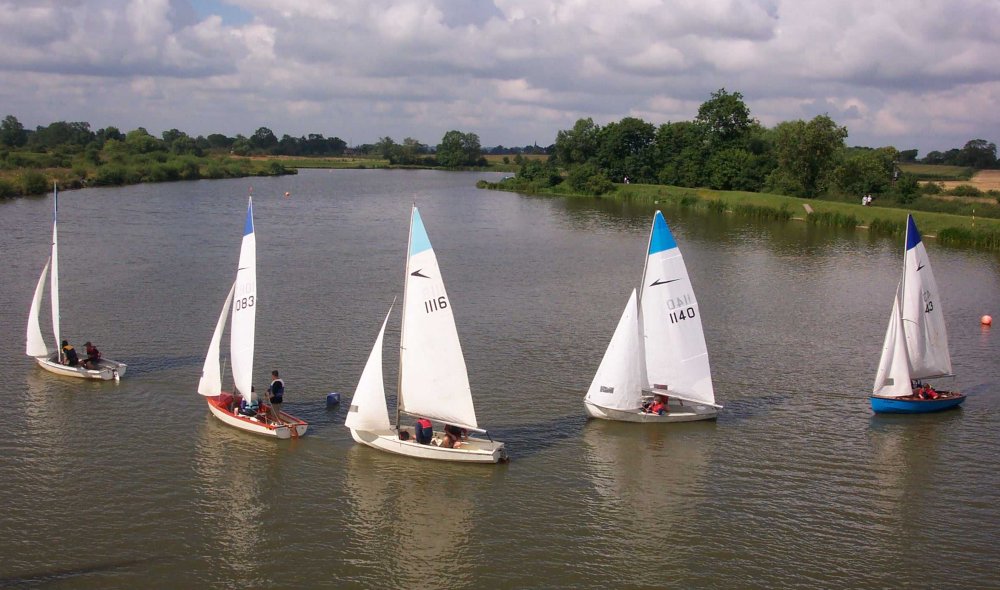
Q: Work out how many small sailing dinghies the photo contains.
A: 5